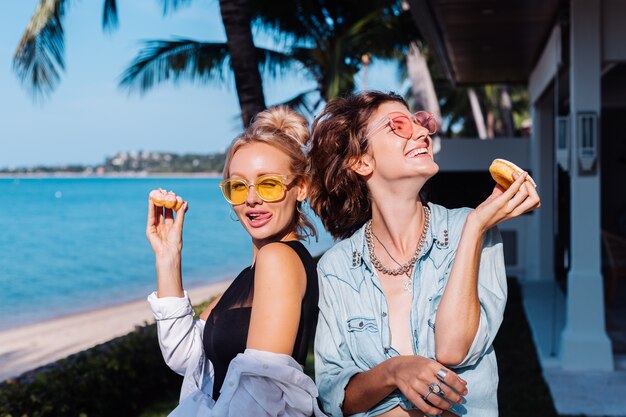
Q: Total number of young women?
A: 2